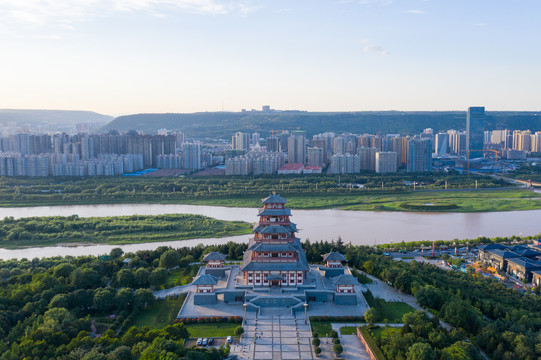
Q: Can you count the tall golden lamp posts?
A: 2